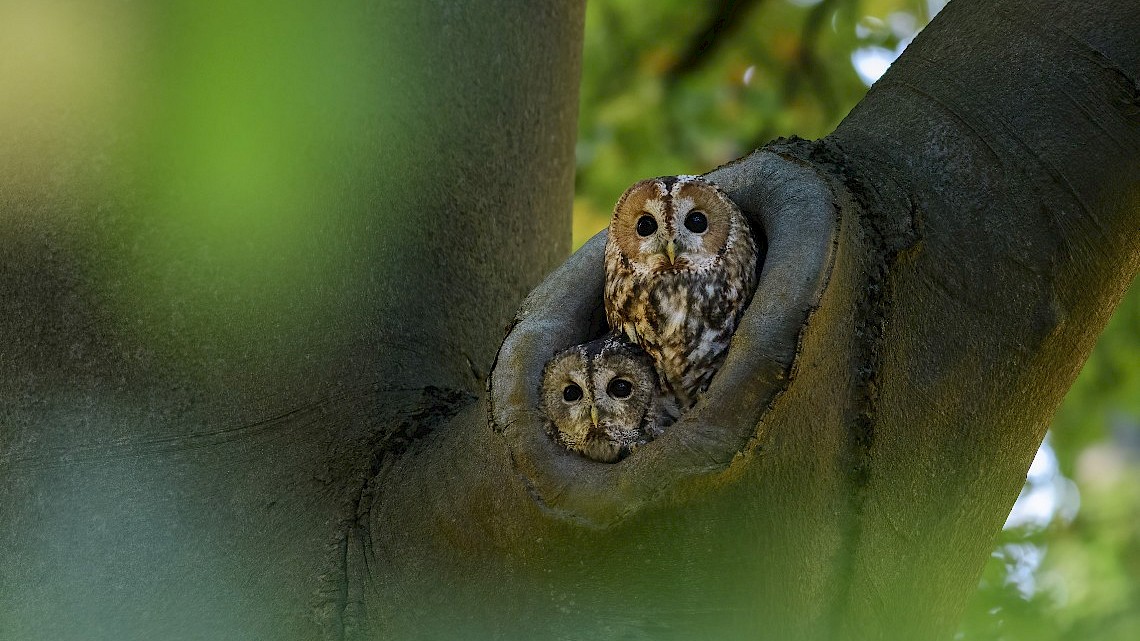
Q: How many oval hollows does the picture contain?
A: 1